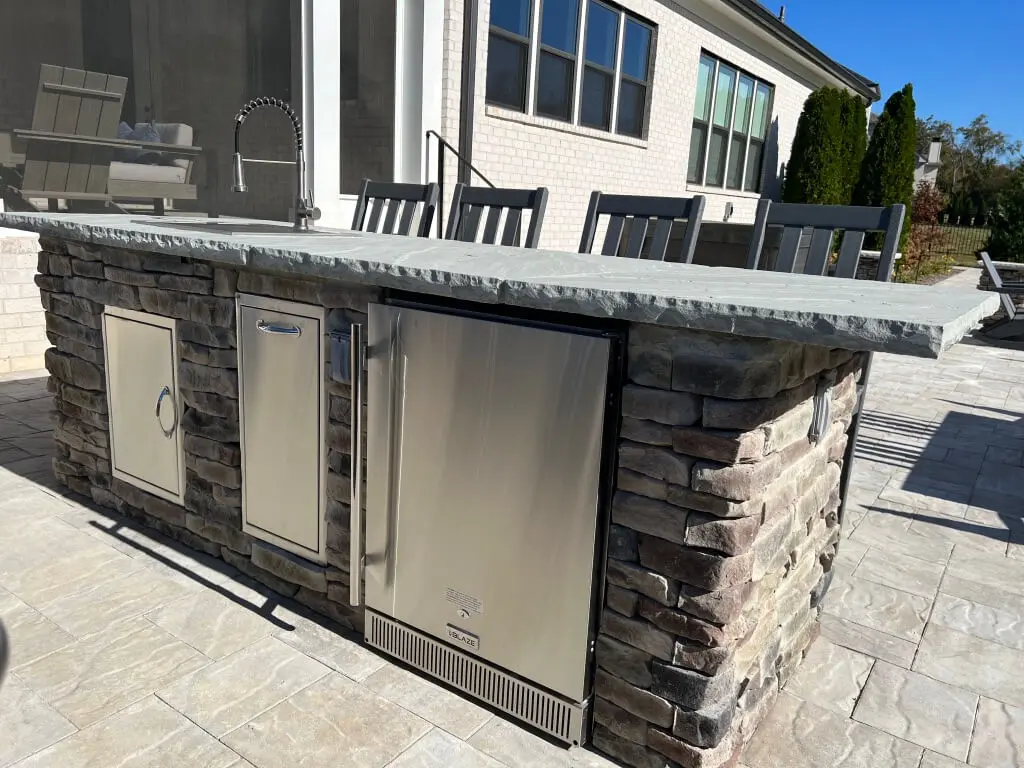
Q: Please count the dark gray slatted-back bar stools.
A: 4